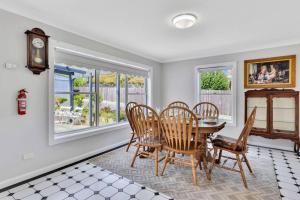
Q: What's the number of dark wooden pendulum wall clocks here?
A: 1